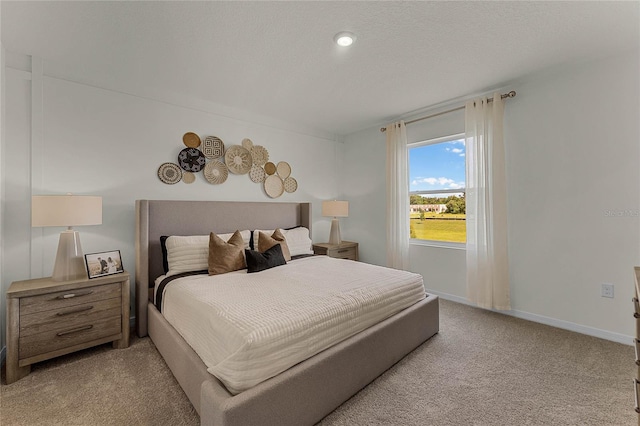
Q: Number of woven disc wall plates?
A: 14